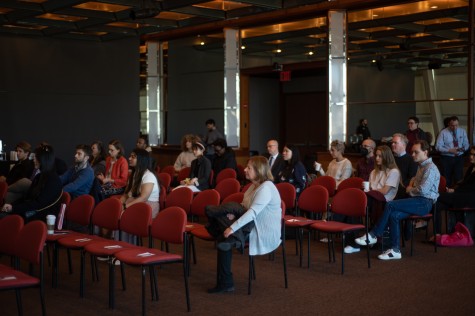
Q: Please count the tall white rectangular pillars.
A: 3